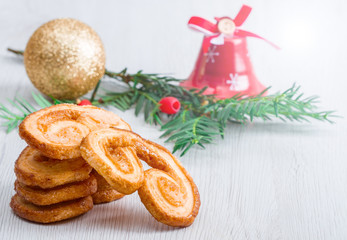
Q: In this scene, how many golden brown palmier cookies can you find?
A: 5